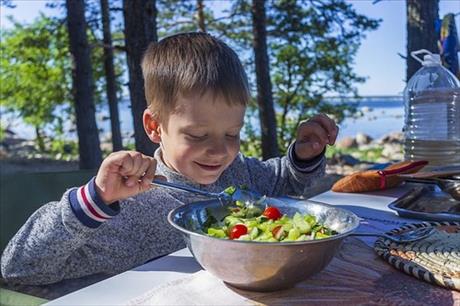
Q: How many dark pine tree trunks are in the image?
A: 5